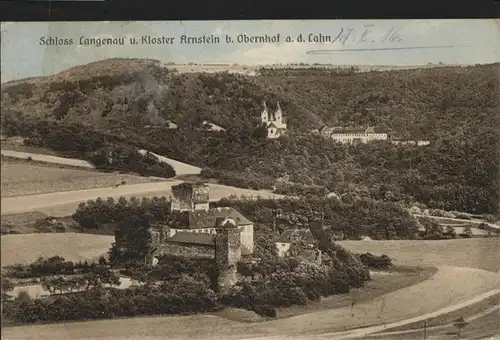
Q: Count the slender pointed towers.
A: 2